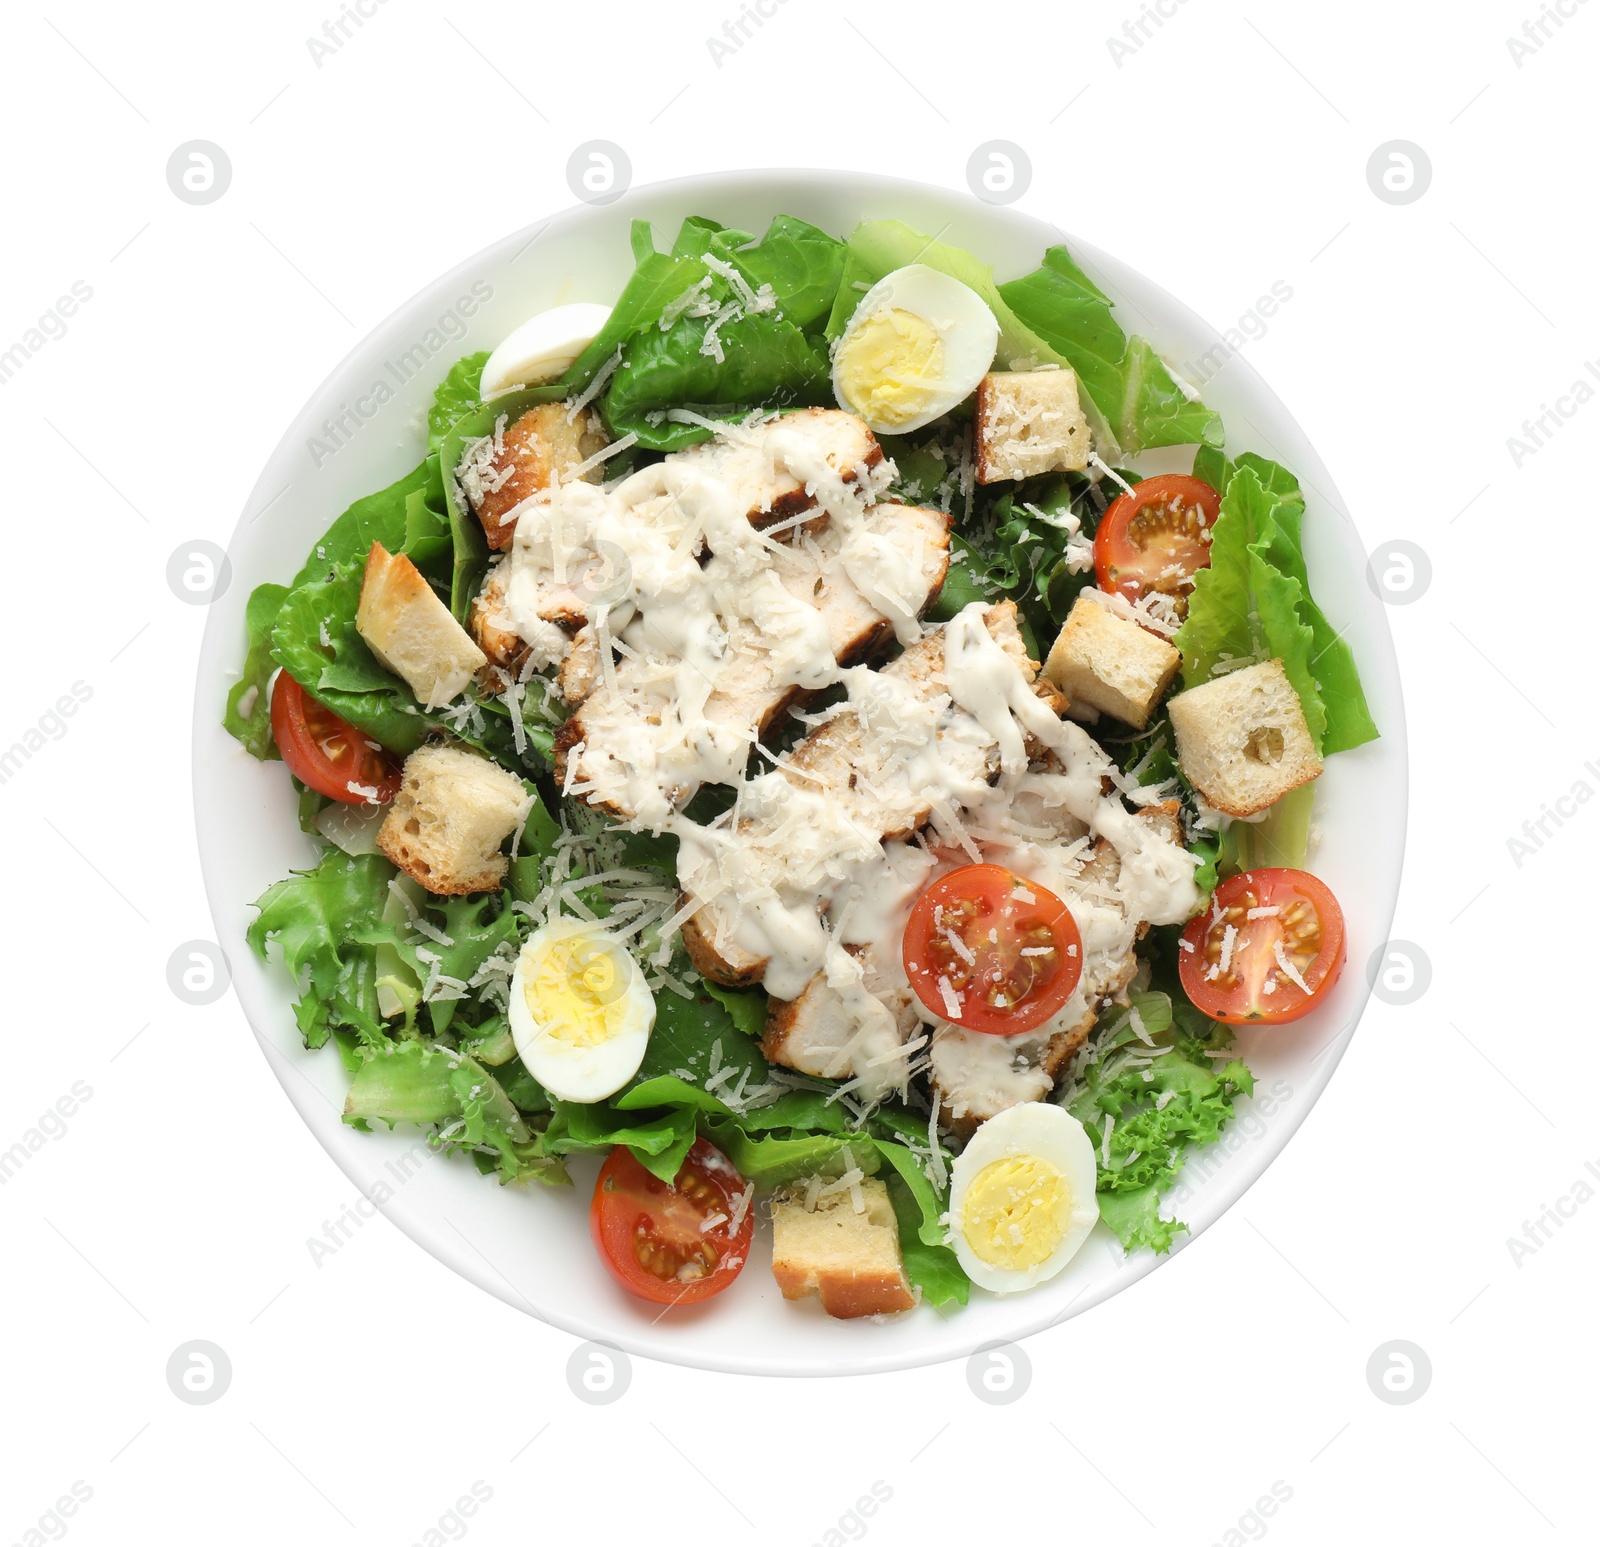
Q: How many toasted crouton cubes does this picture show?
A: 7